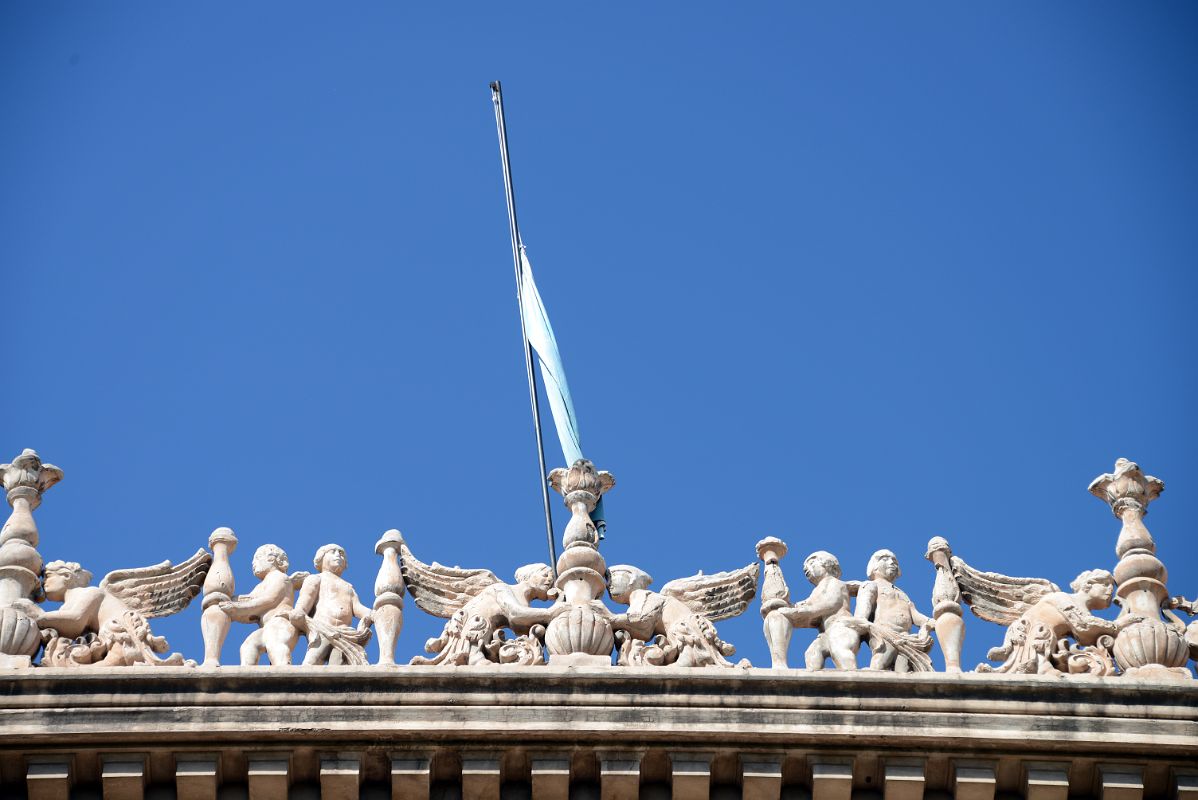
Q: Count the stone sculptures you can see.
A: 8